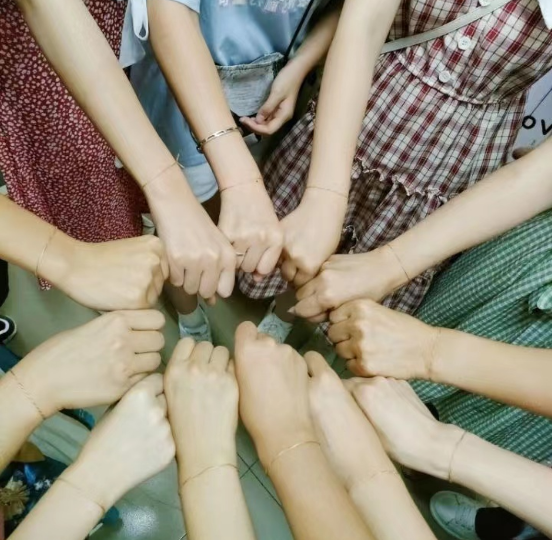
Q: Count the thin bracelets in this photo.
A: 12